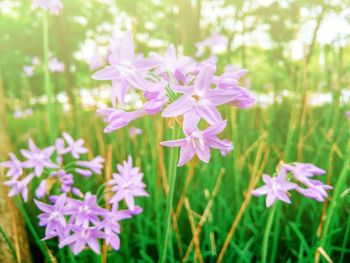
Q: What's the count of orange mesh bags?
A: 0